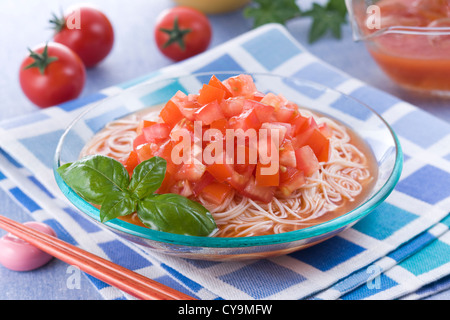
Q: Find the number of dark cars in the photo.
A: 0